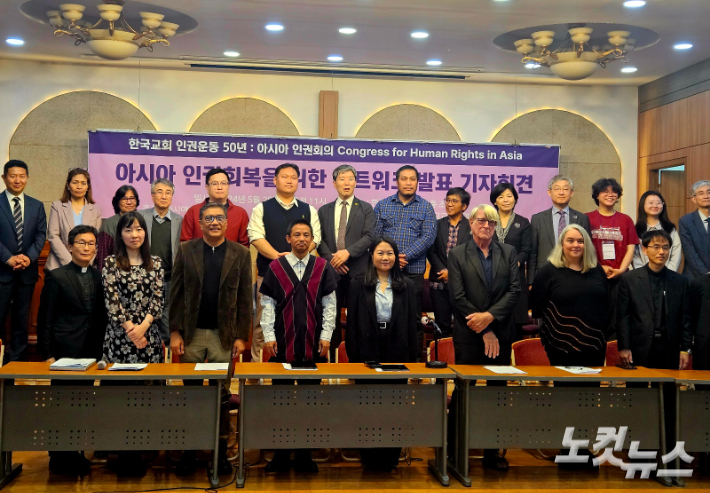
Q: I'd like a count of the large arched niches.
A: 4